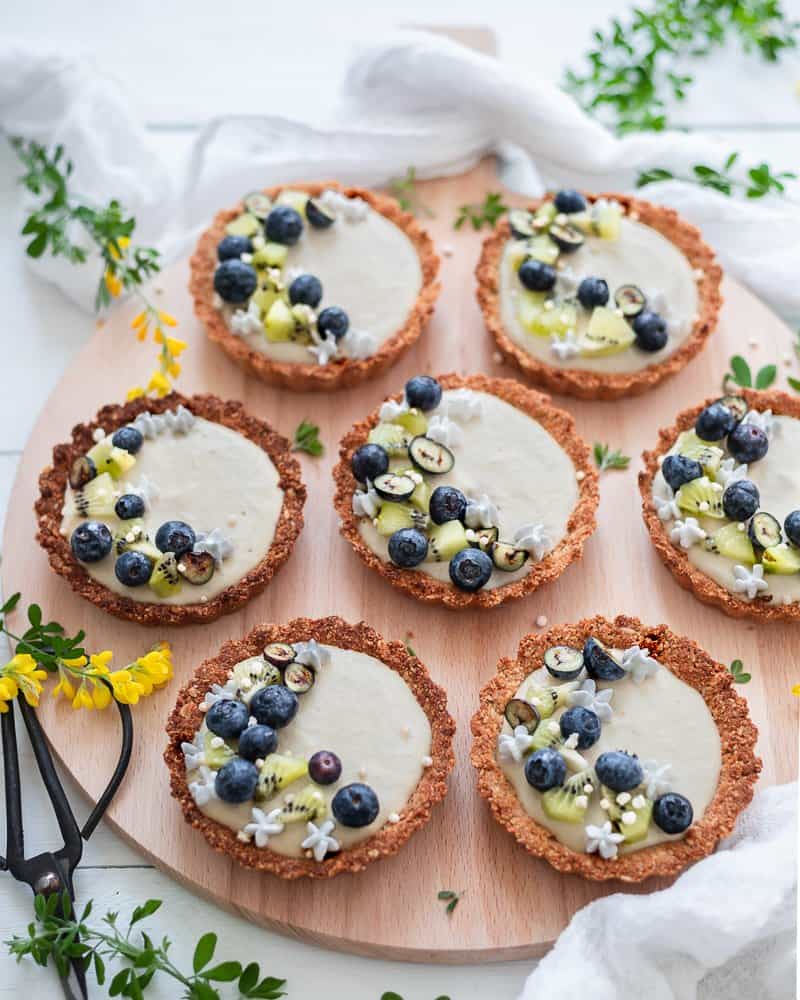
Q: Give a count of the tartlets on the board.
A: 7